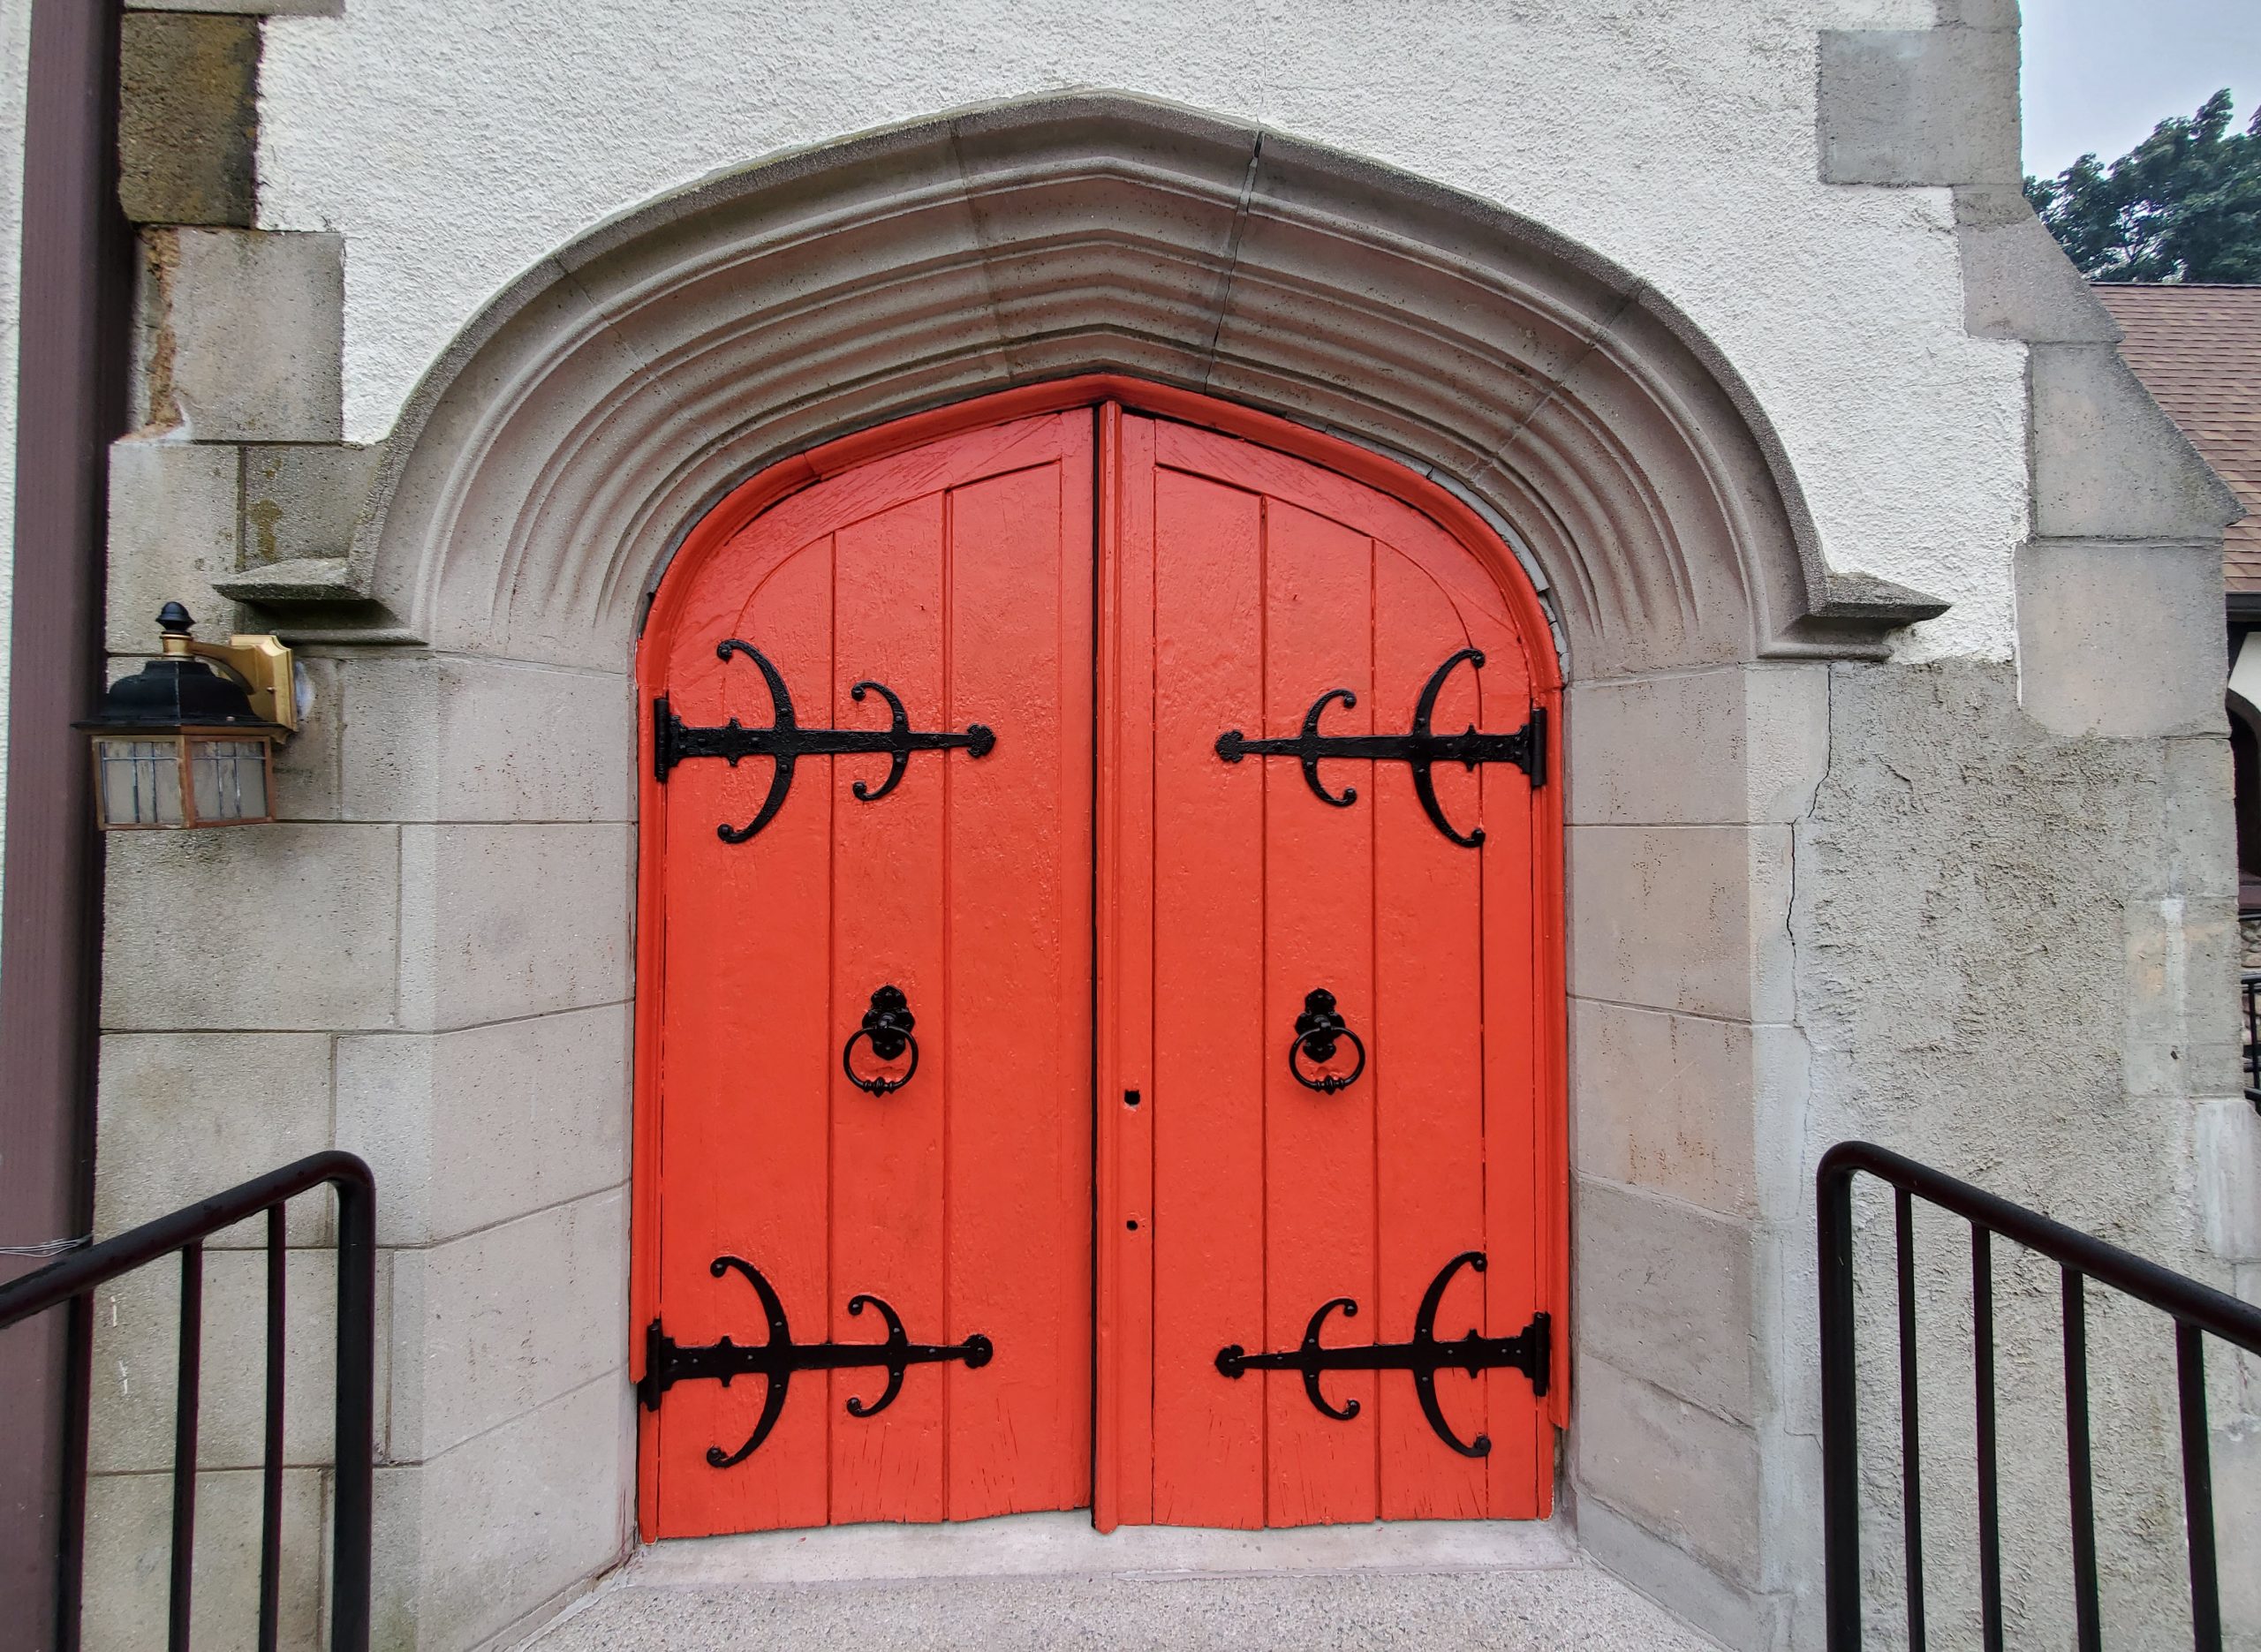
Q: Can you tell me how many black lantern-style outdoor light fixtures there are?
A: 1